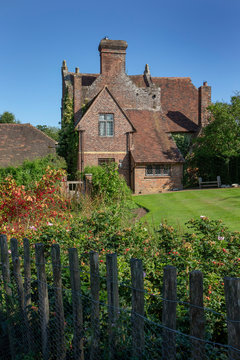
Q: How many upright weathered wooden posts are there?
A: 12